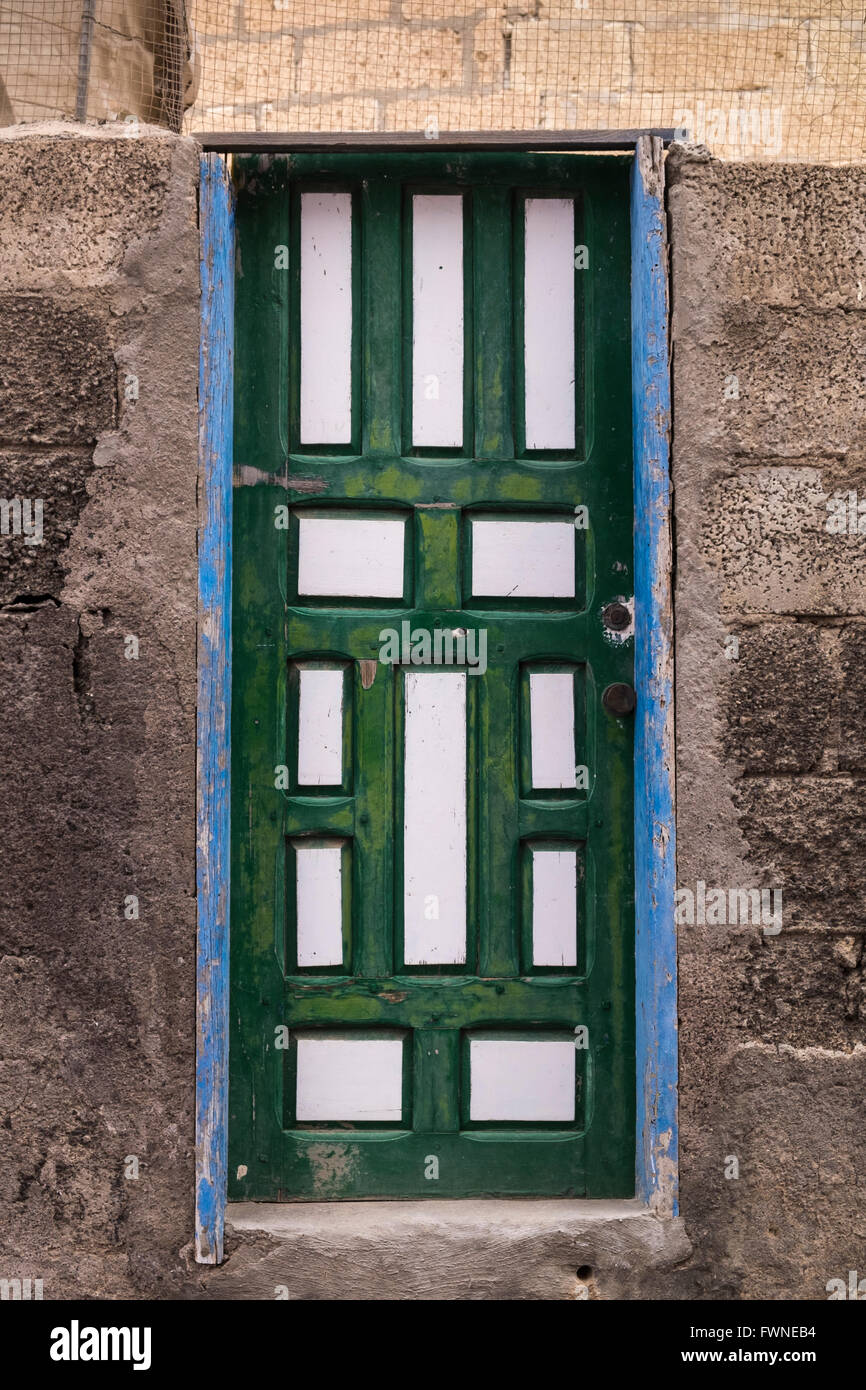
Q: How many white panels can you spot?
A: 12